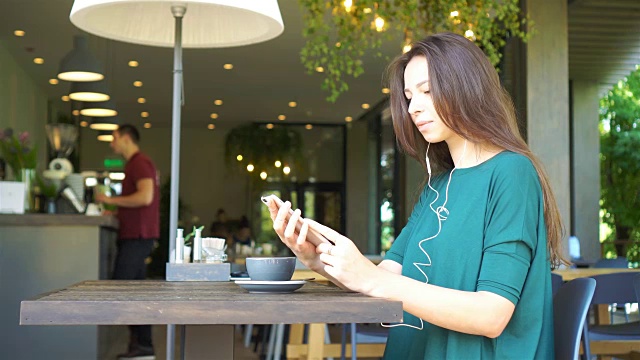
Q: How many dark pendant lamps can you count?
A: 5